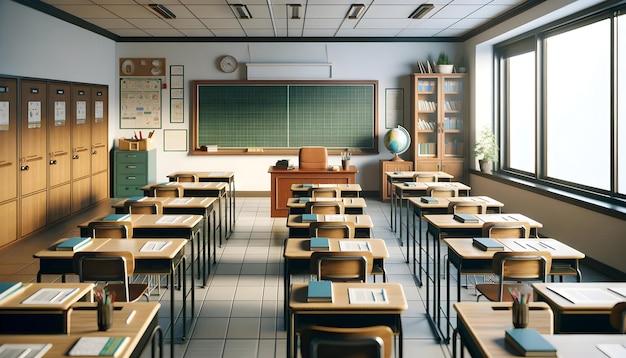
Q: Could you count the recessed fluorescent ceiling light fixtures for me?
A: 5